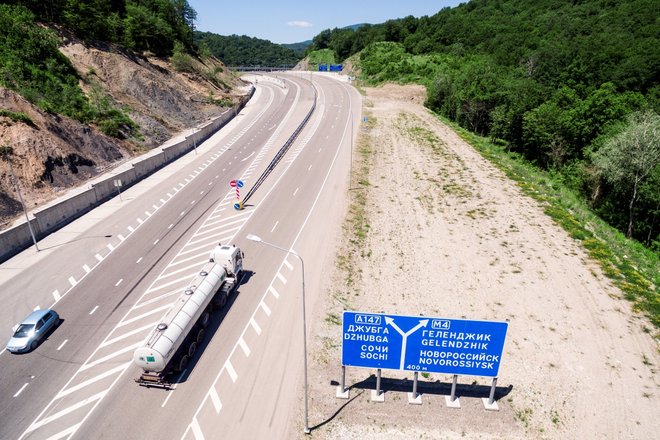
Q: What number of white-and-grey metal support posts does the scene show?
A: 5